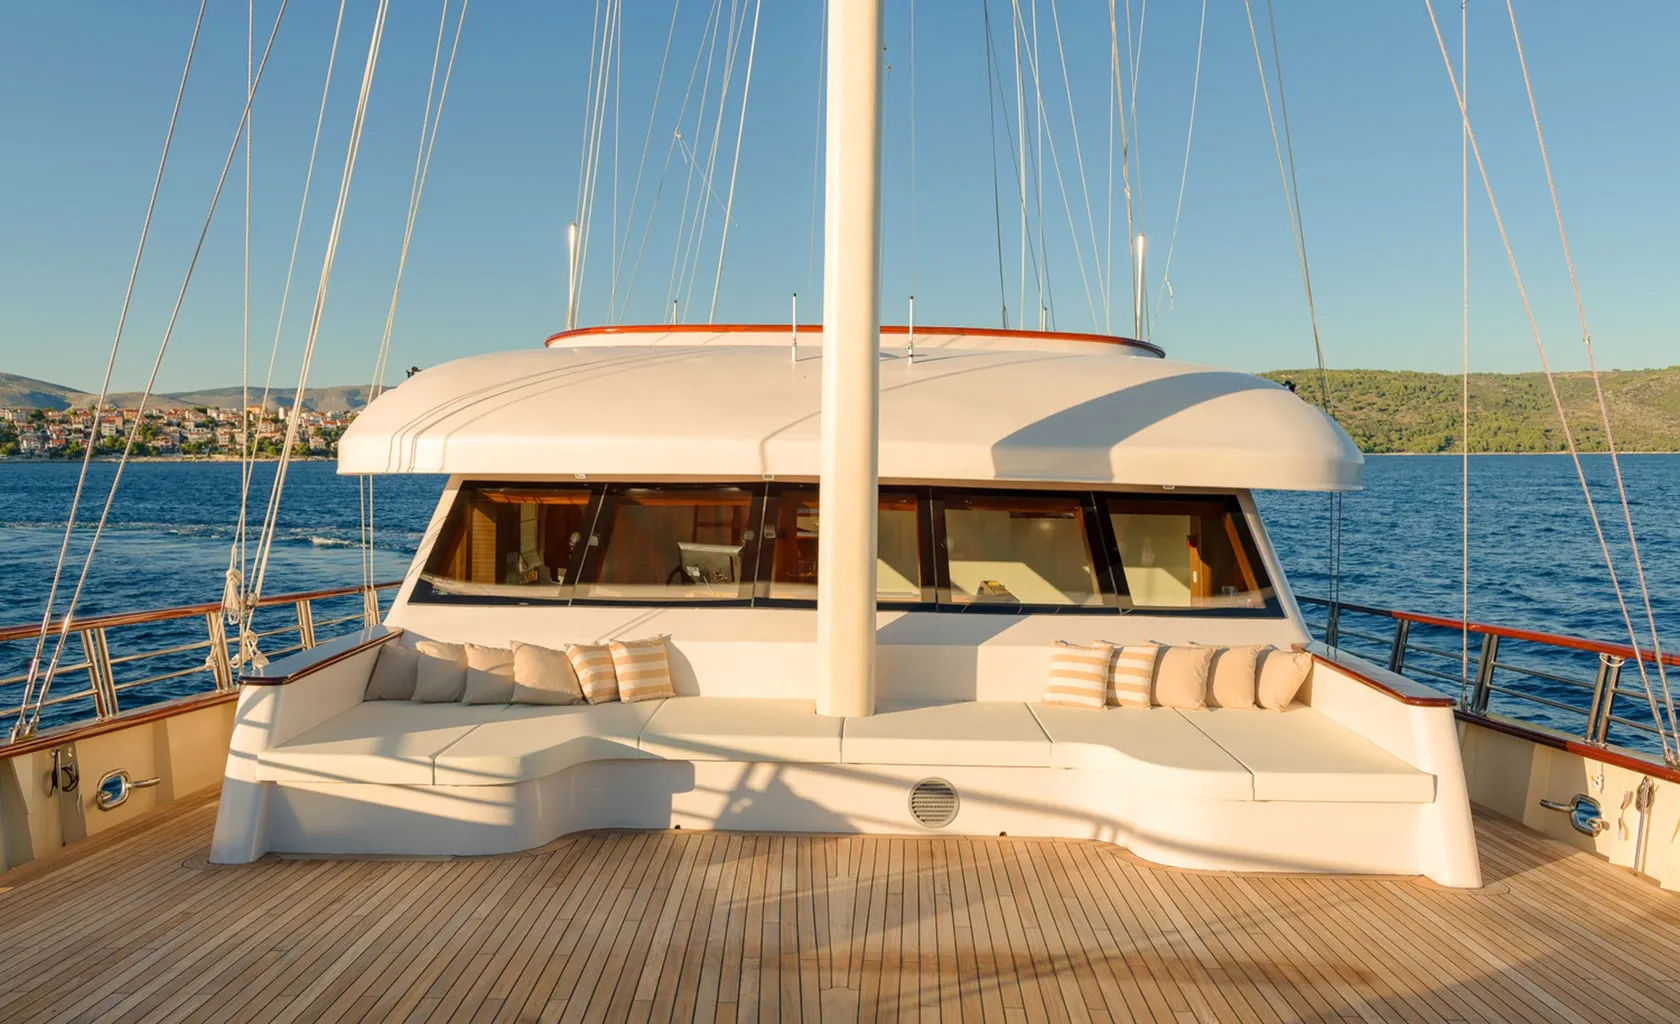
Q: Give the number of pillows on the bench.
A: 11